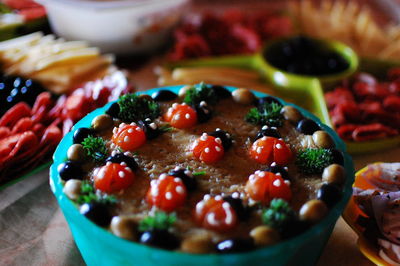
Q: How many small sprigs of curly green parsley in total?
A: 8